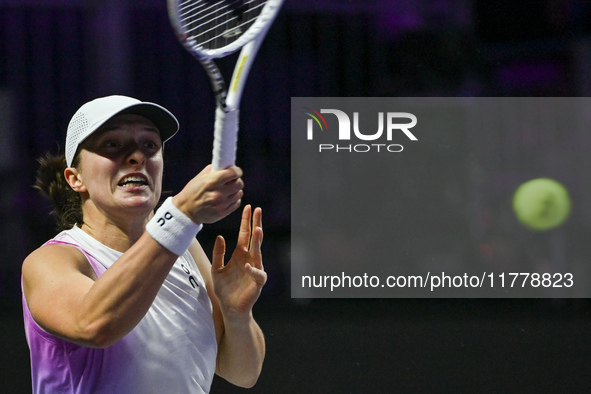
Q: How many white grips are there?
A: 1